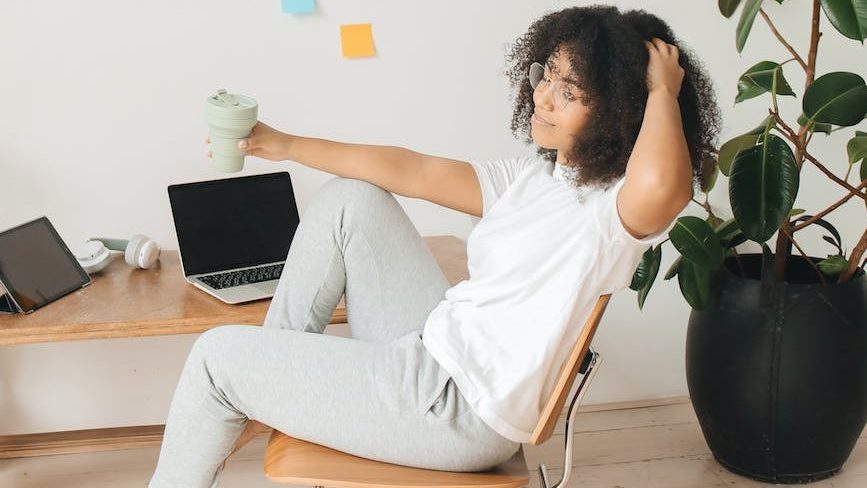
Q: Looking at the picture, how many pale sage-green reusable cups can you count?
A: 1